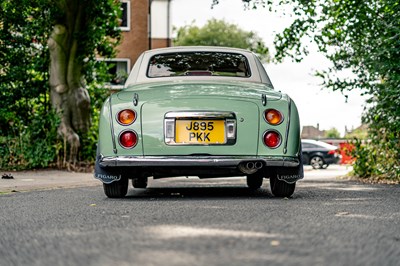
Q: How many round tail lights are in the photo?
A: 4